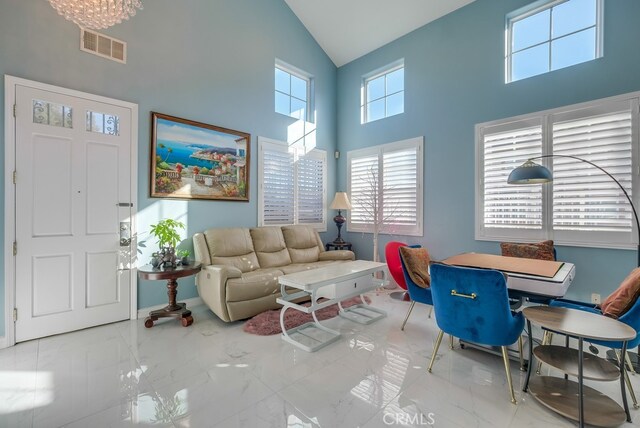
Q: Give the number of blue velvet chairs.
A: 4